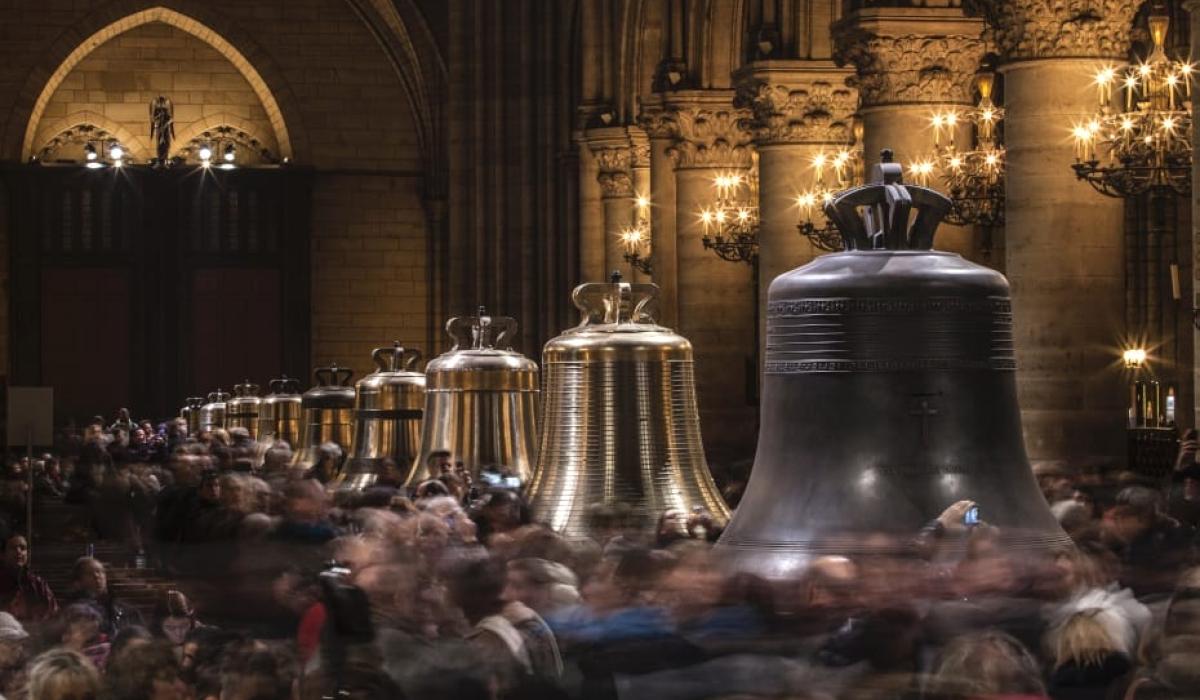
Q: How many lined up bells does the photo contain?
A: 9